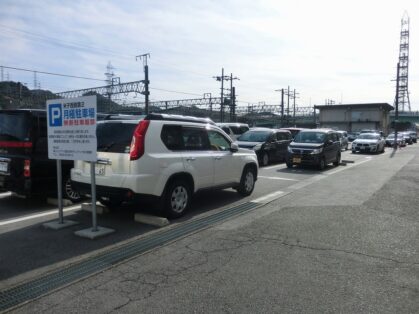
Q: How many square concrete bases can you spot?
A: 2